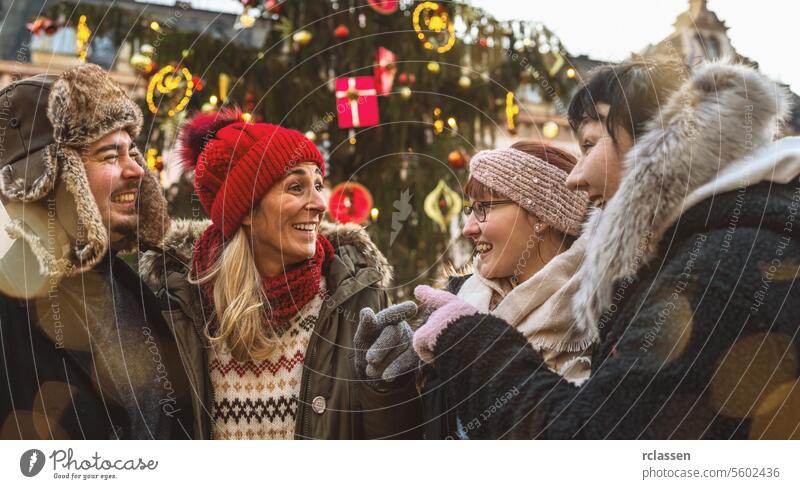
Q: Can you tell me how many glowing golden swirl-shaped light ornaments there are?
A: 2